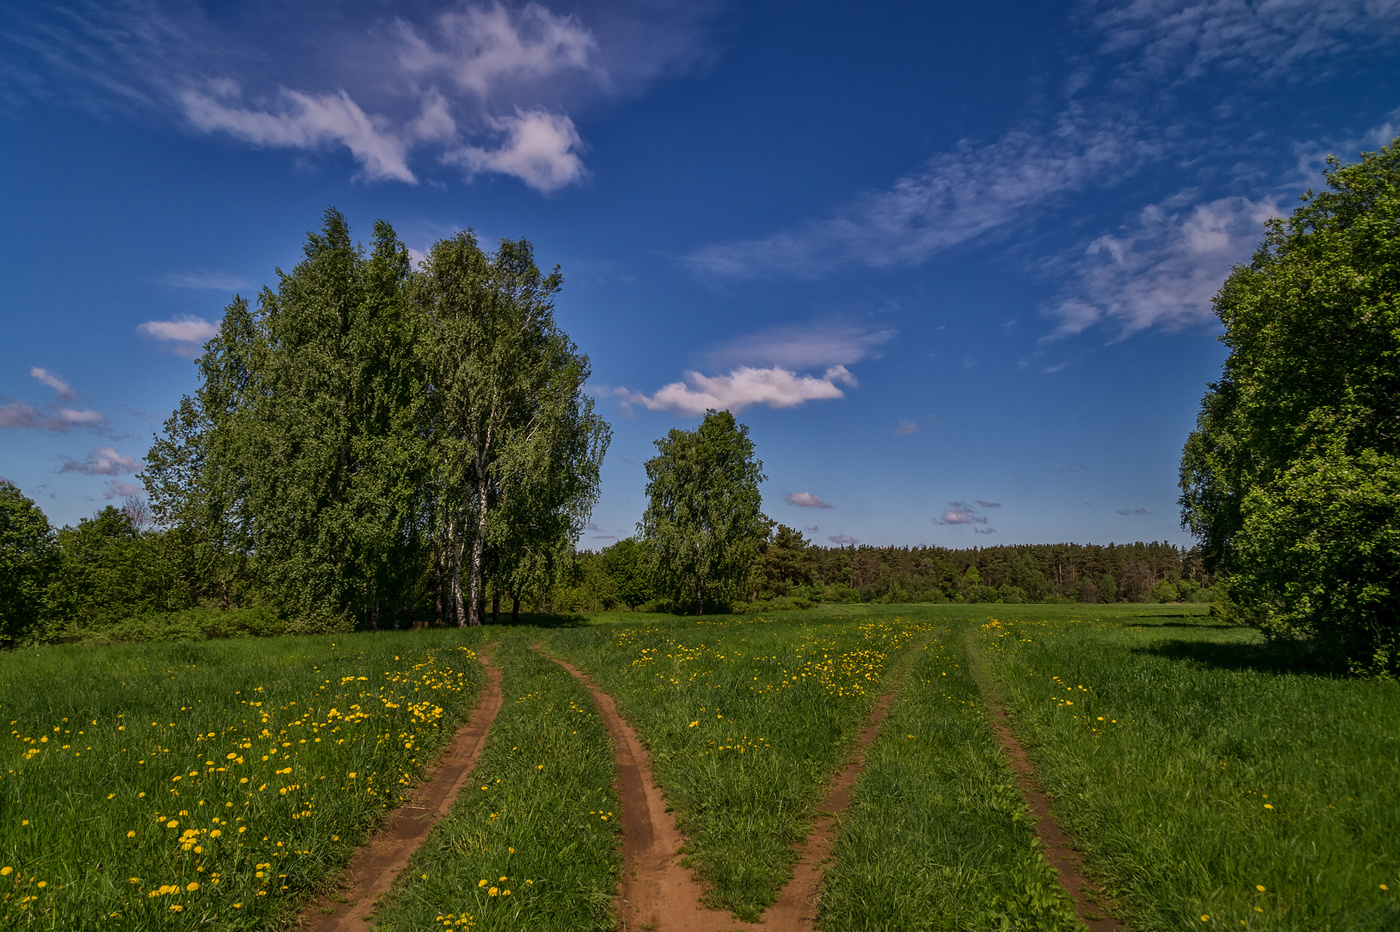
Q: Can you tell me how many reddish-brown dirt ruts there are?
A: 4